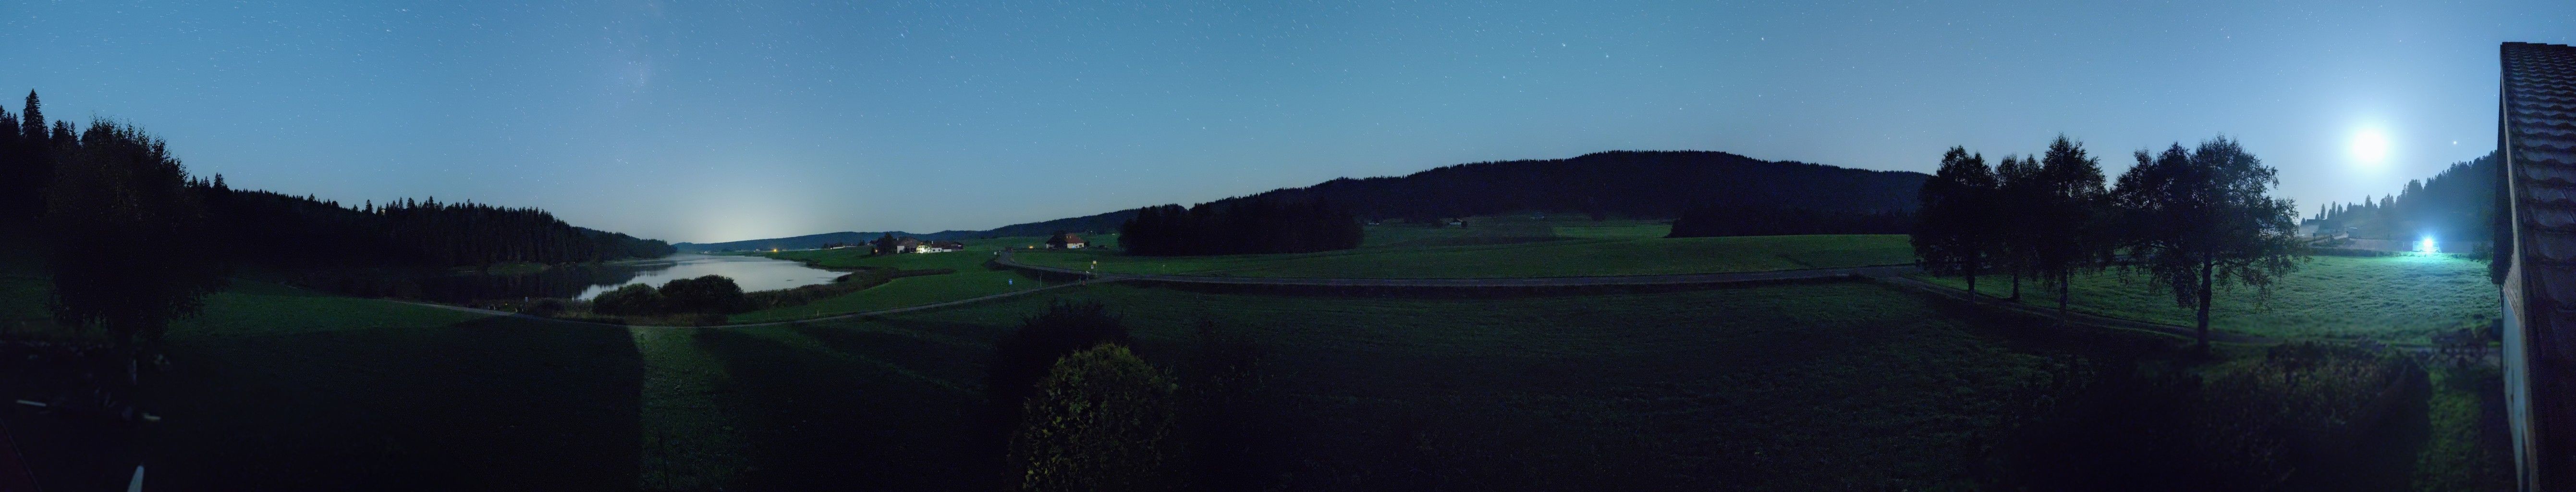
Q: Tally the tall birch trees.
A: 4